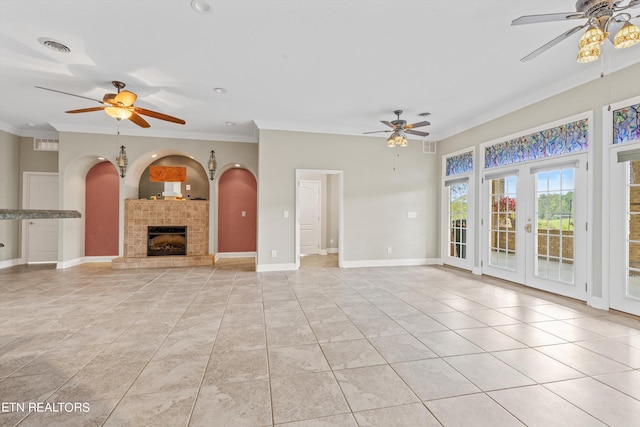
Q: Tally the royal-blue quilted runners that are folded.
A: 0